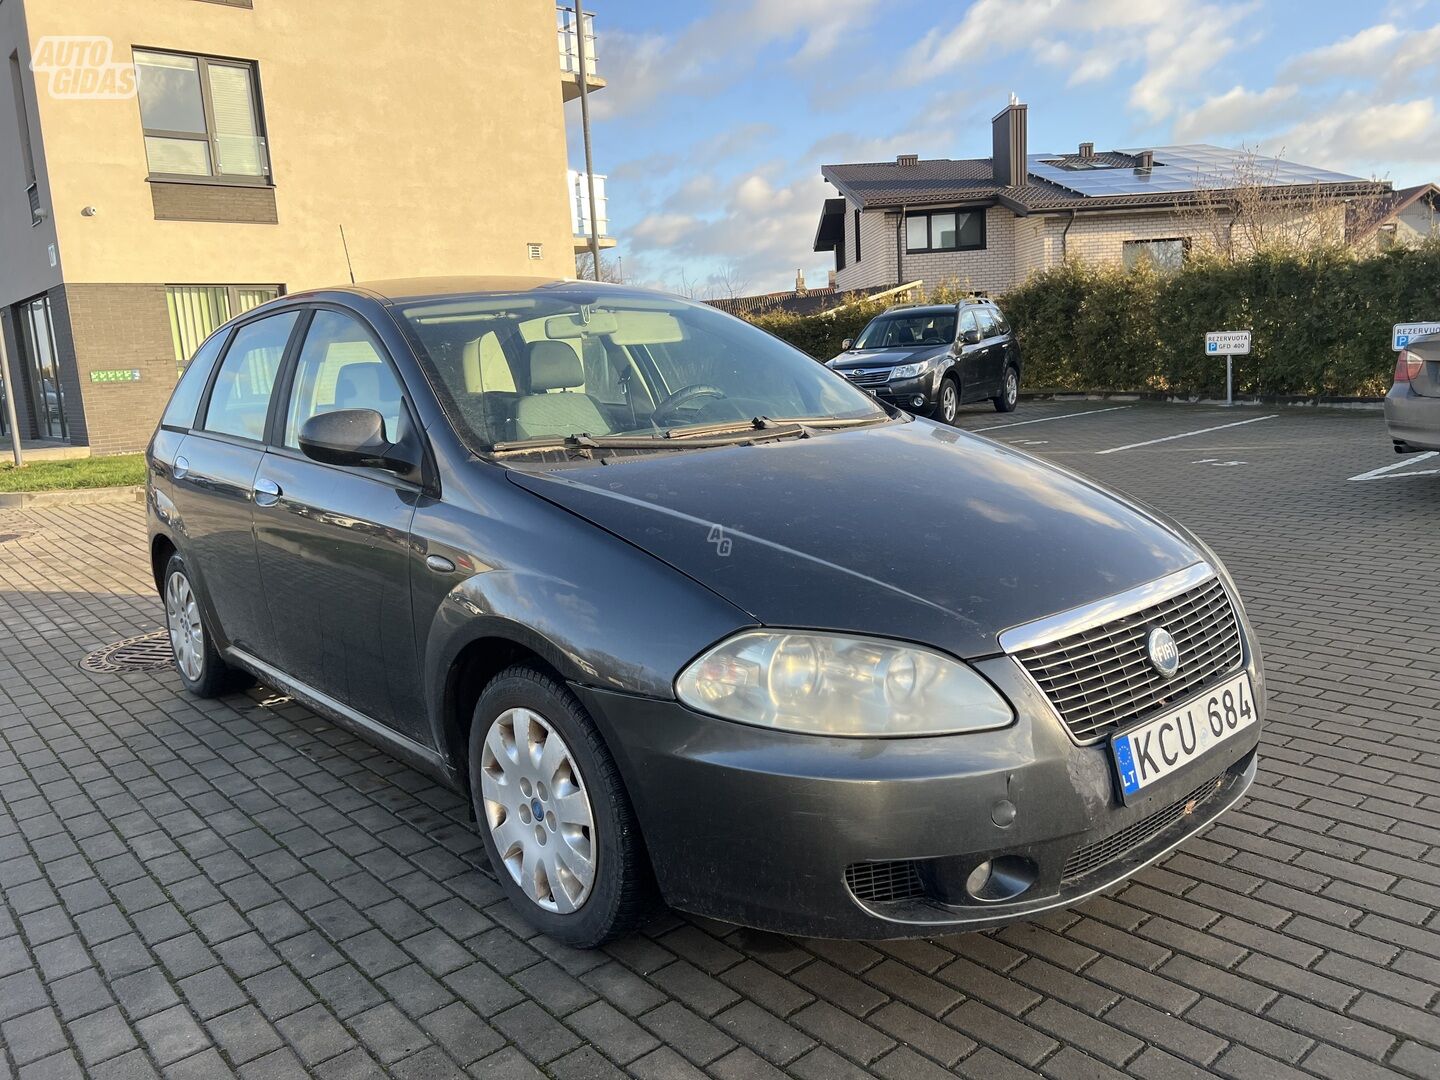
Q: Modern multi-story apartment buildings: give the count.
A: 1